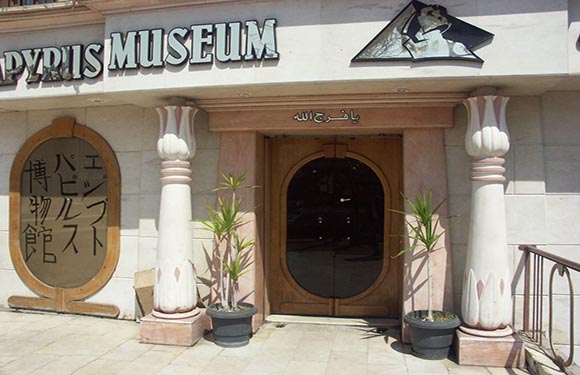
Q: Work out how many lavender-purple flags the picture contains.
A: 0